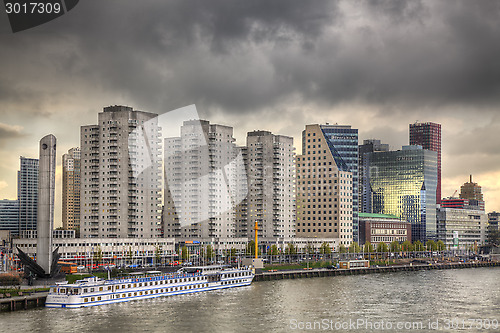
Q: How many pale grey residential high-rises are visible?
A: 3